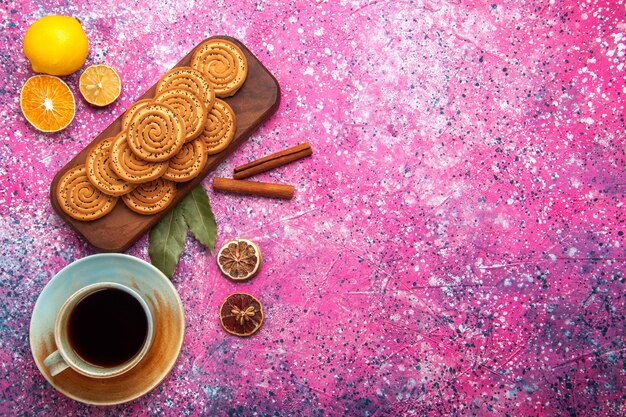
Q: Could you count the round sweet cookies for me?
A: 11